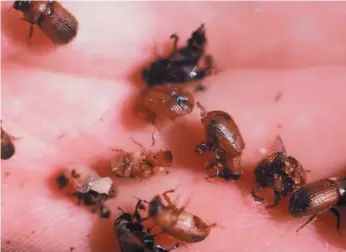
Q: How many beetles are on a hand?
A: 11